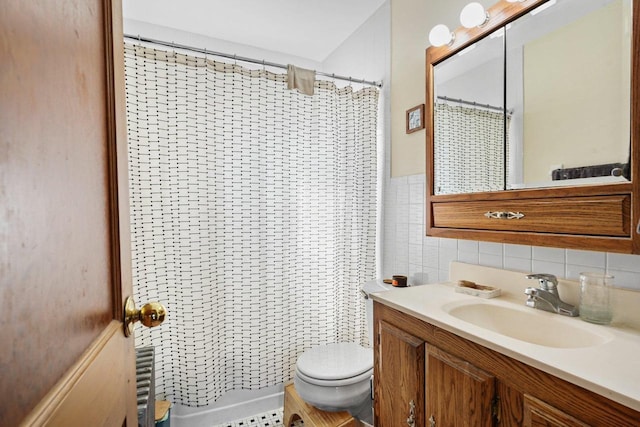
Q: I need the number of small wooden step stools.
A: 1